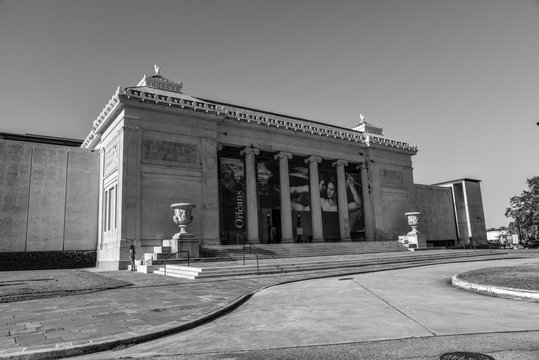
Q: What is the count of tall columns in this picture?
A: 5